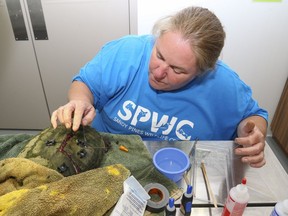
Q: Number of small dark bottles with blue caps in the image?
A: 2